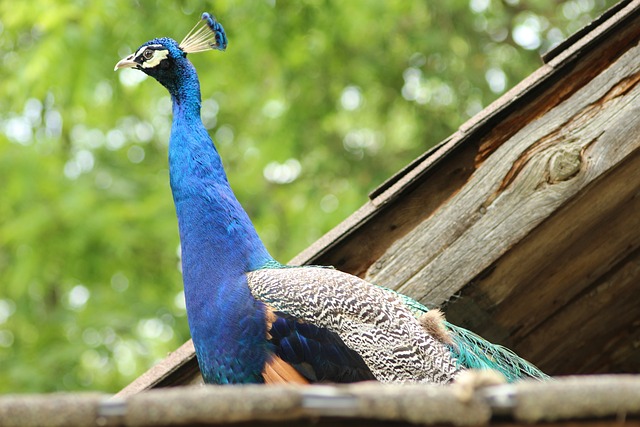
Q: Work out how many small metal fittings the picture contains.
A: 3